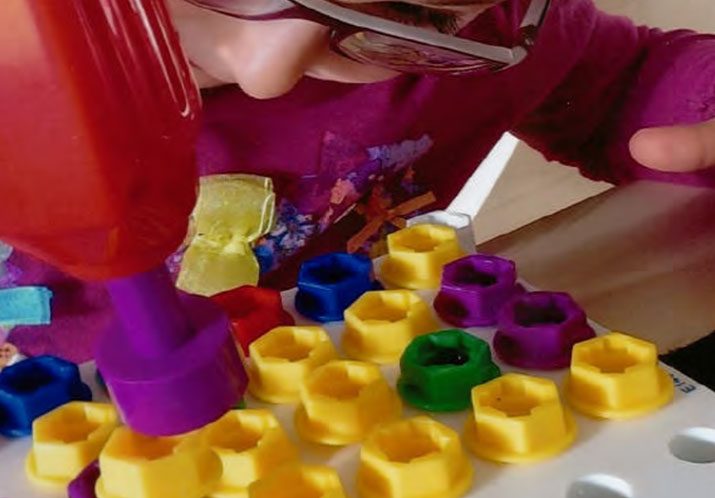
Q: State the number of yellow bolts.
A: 11